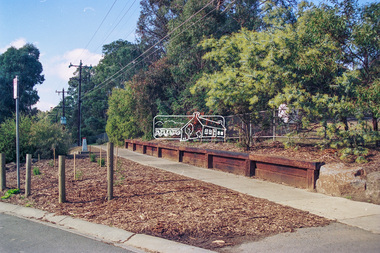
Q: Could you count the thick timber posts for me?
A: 4